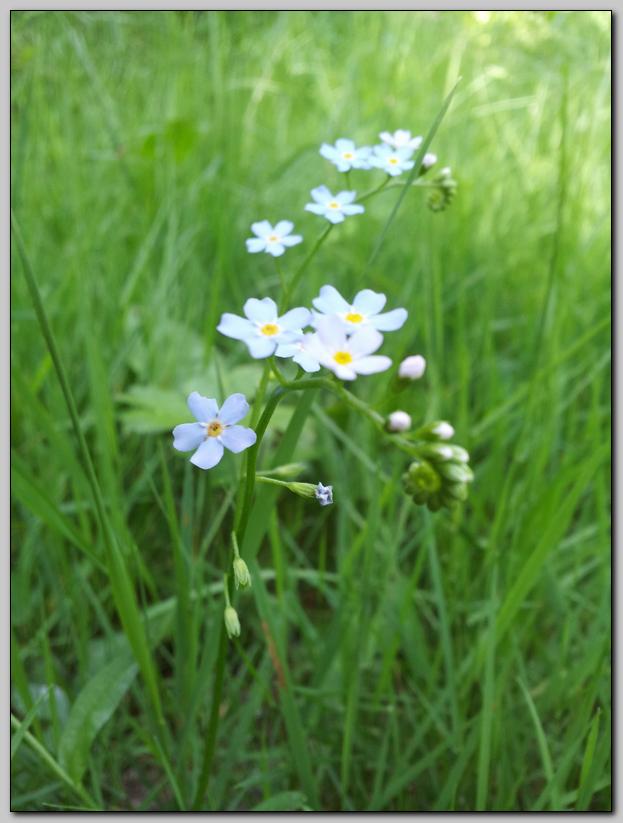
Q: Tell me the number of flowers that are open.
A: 10